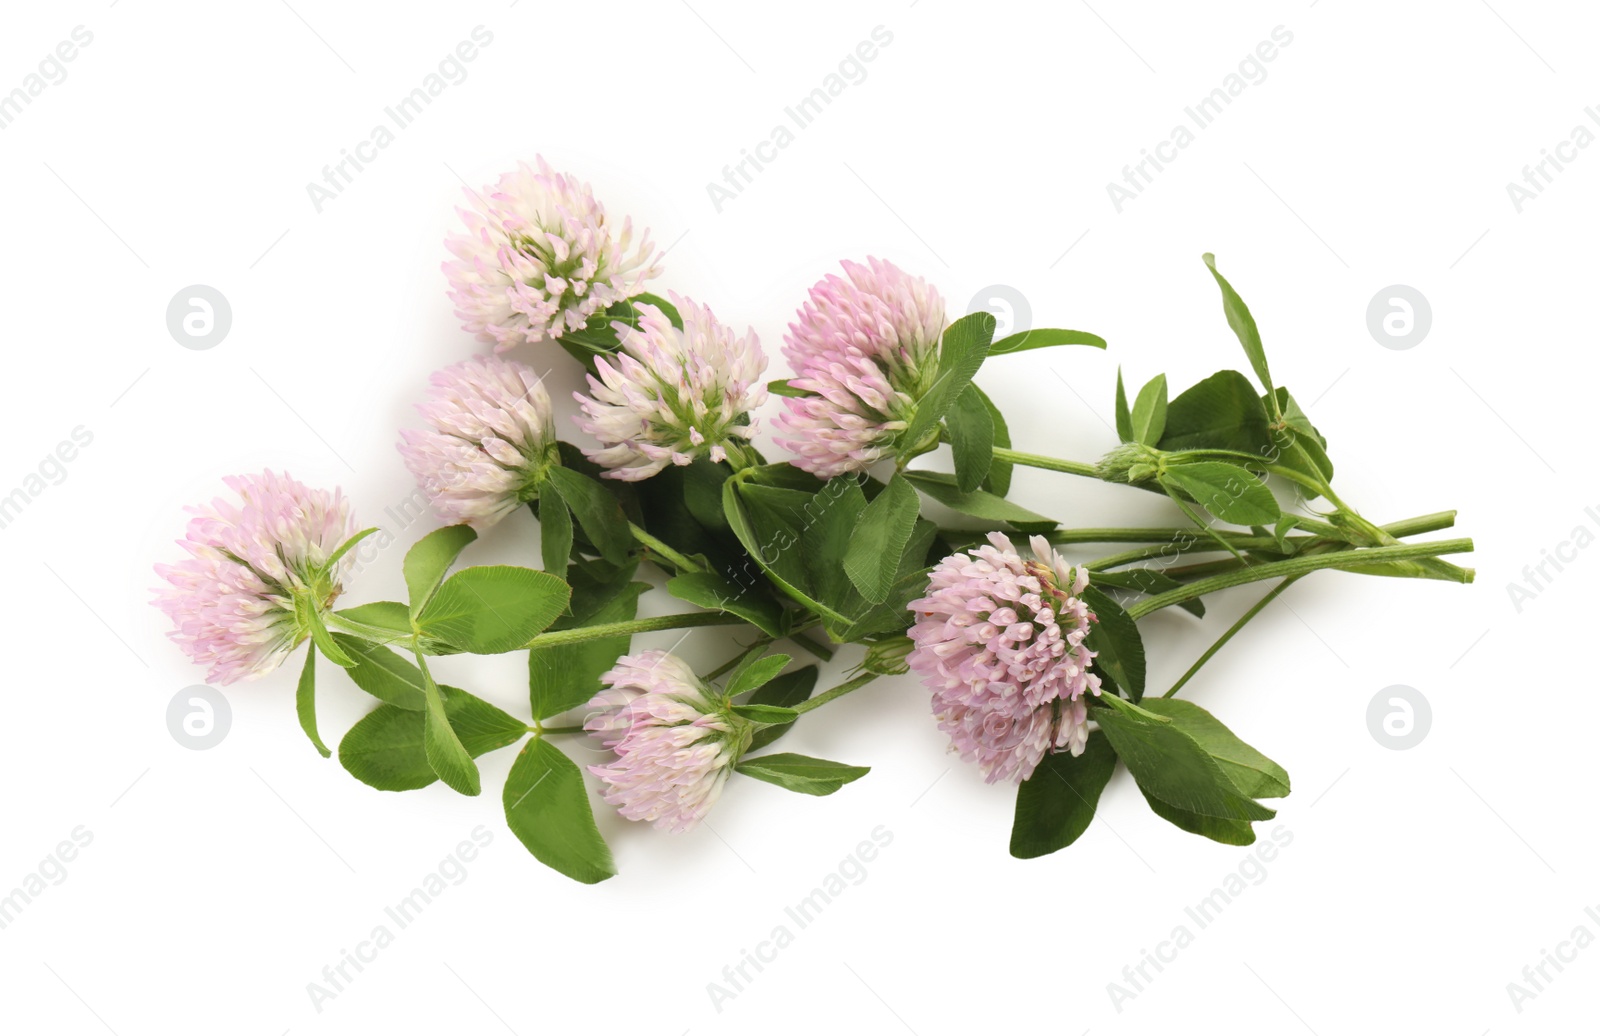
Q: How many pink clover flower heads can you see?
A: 7